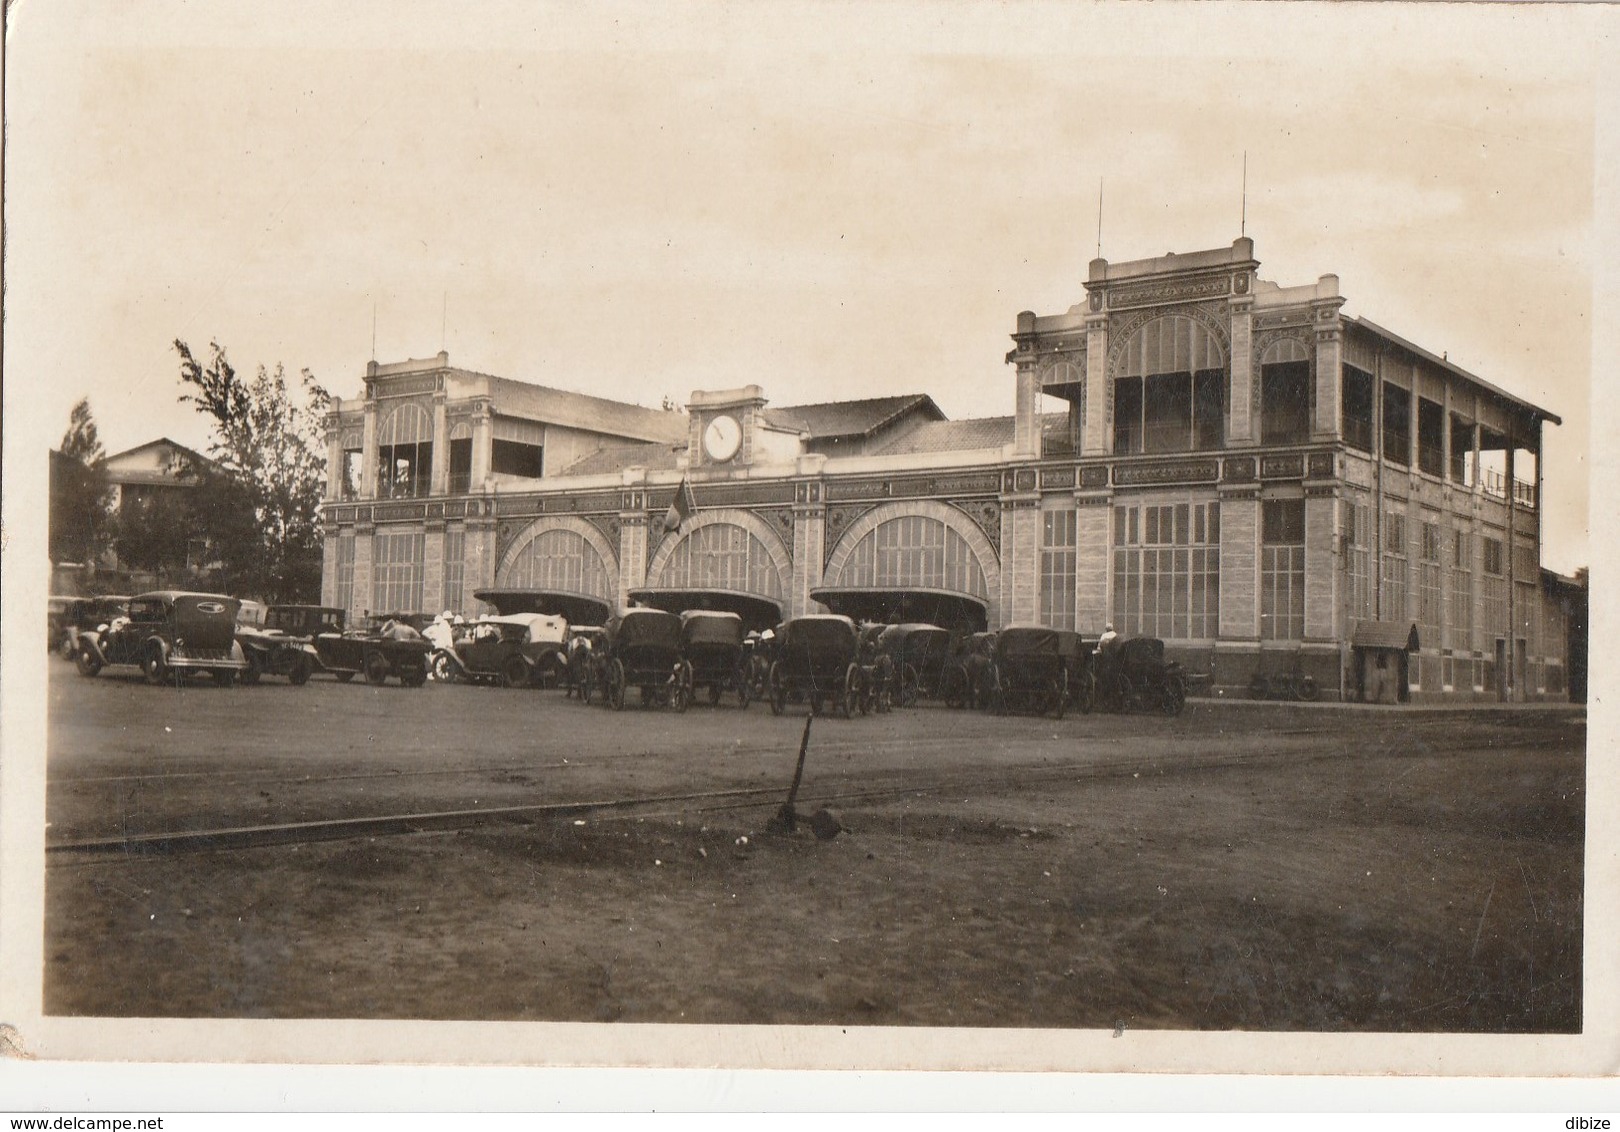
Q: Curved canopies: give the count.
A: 3